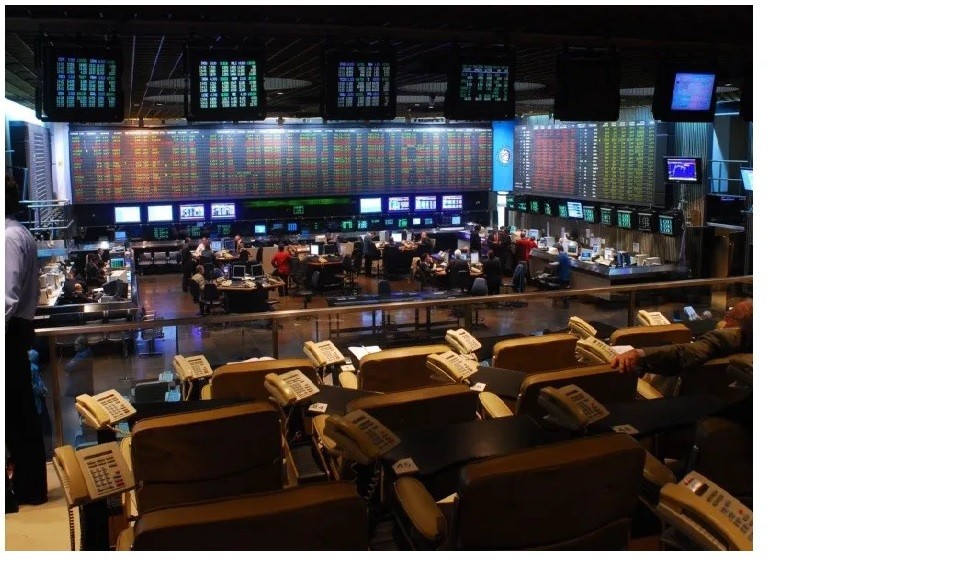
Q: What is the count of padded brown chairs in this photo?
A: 11